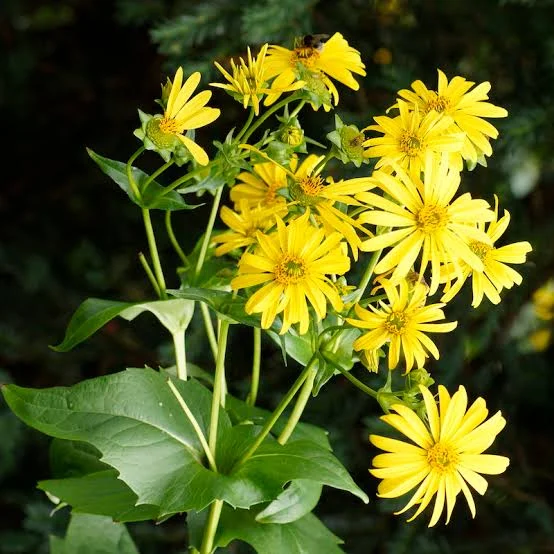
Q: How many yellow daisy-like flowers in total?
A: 13